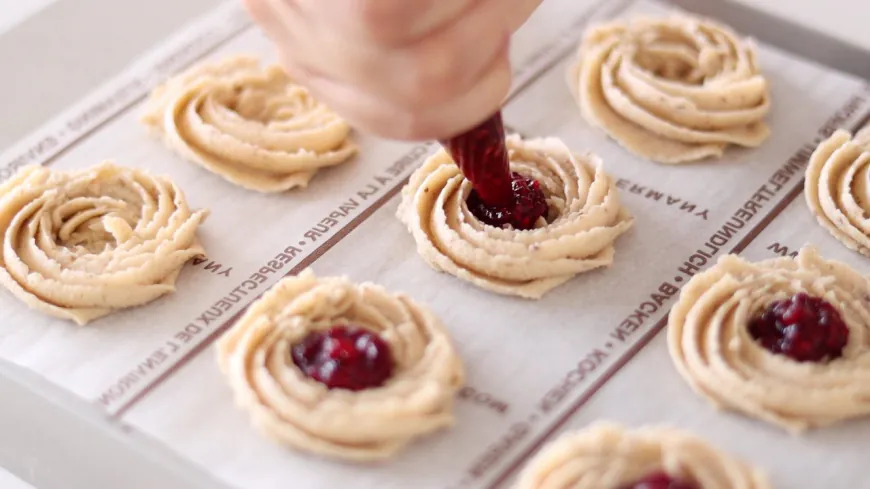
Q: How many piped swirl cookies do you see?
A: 8